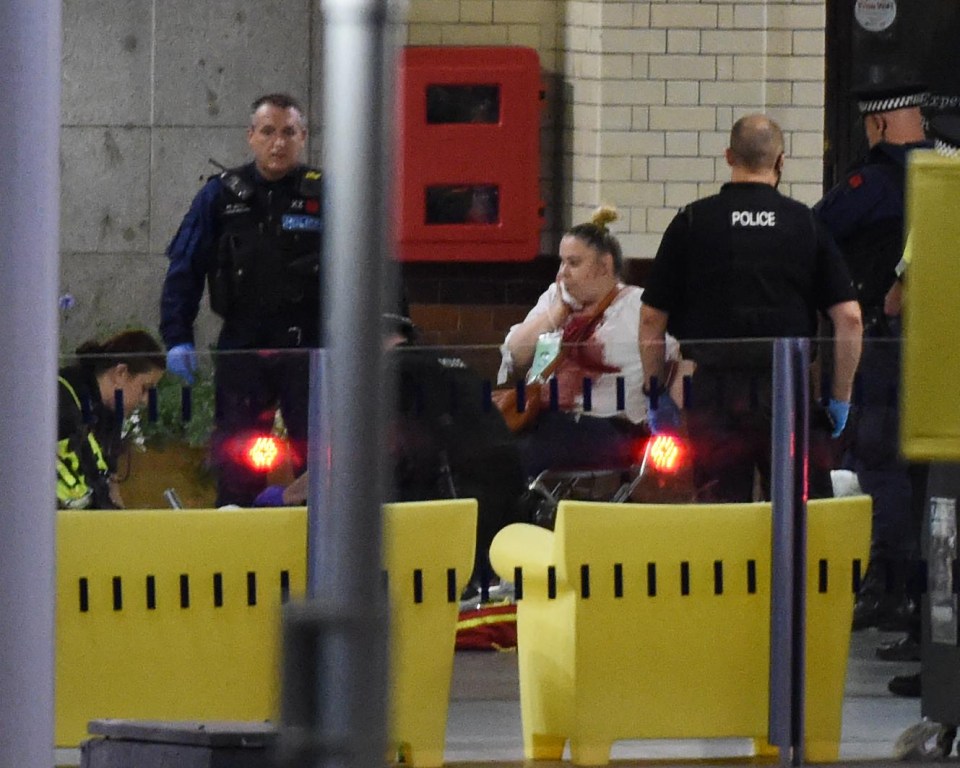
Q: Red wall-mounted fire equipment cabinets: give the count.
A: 1